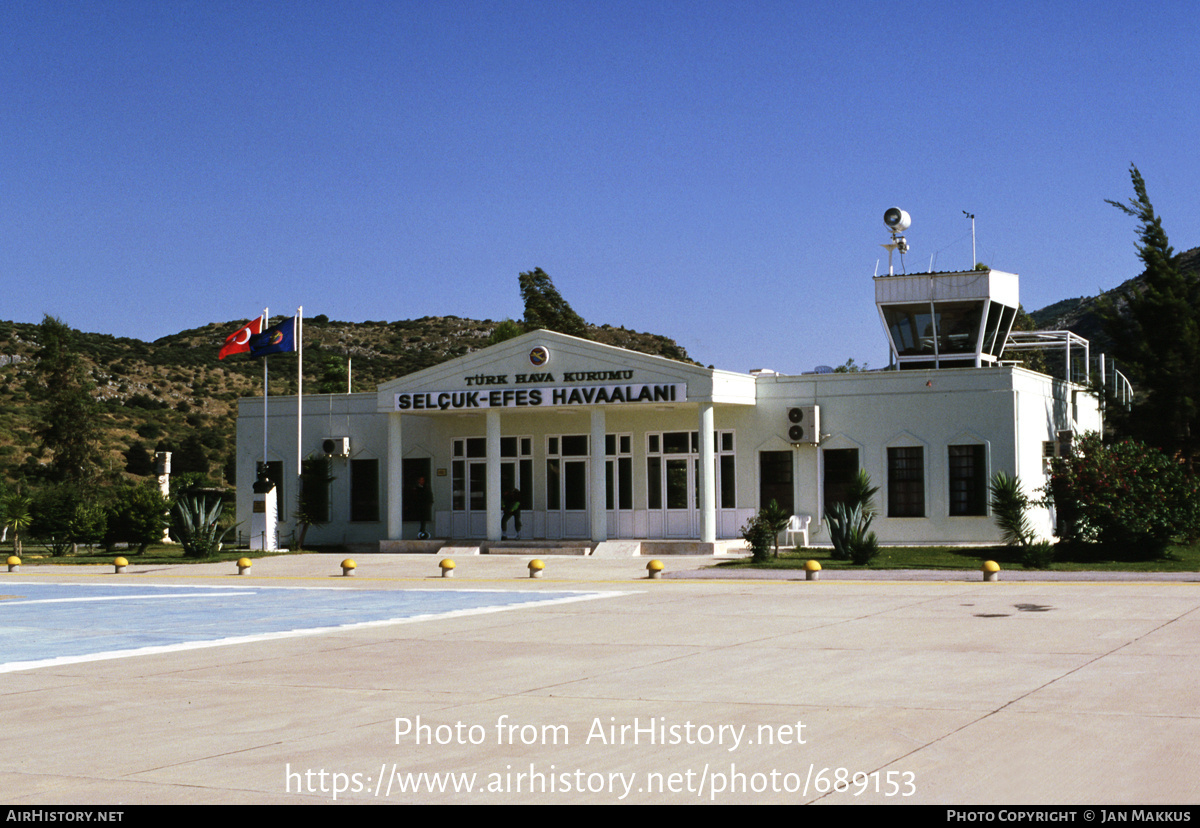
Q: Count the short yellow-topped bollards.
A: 9